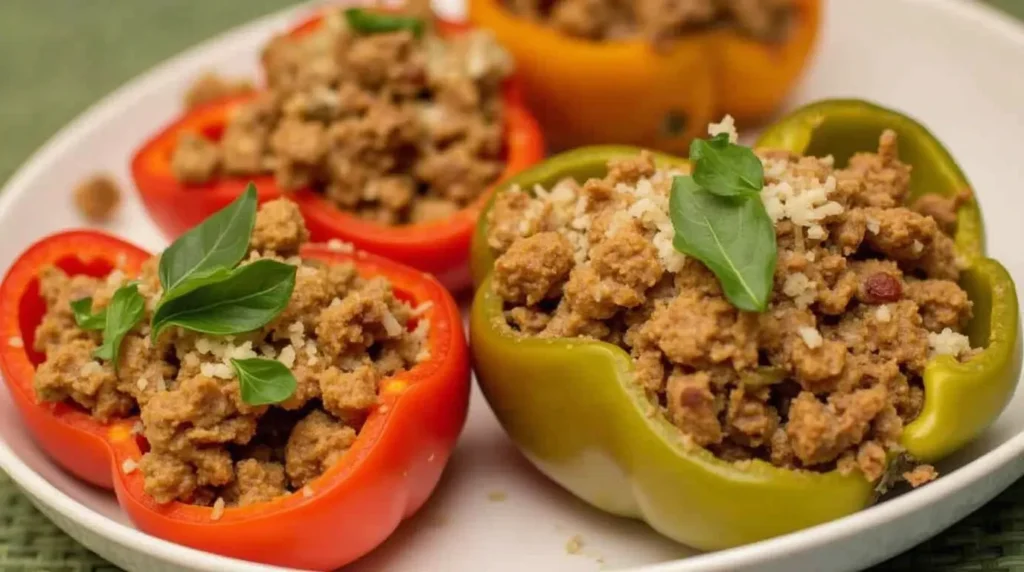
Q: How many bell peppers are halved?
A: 4